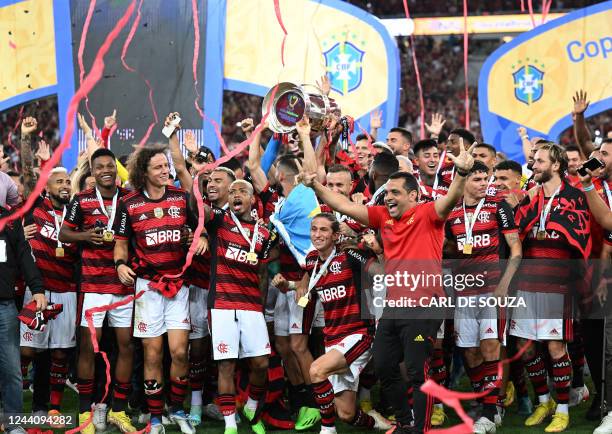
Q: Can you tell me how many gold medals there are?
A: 6